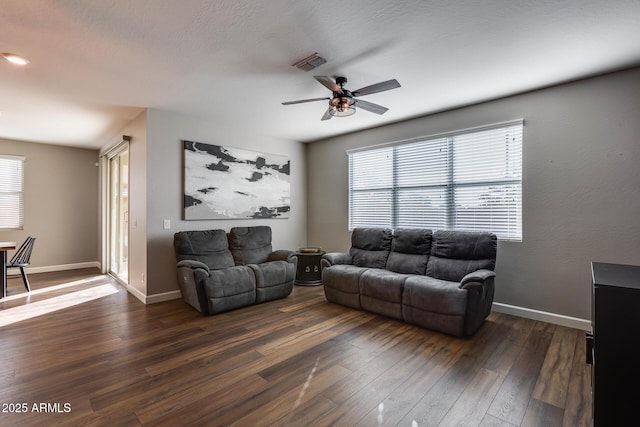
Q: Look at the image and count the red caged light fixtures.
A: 0